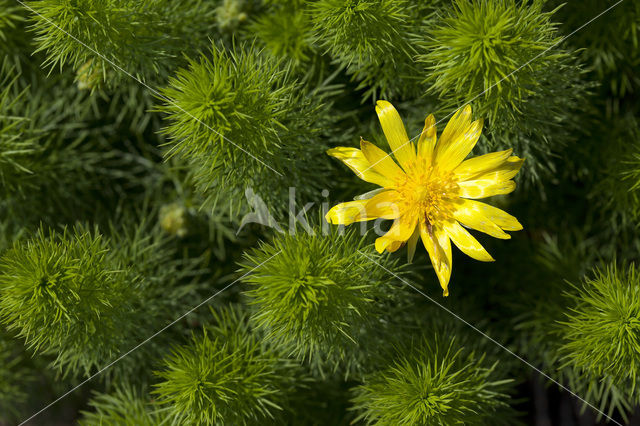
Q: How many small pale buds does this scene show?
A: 3